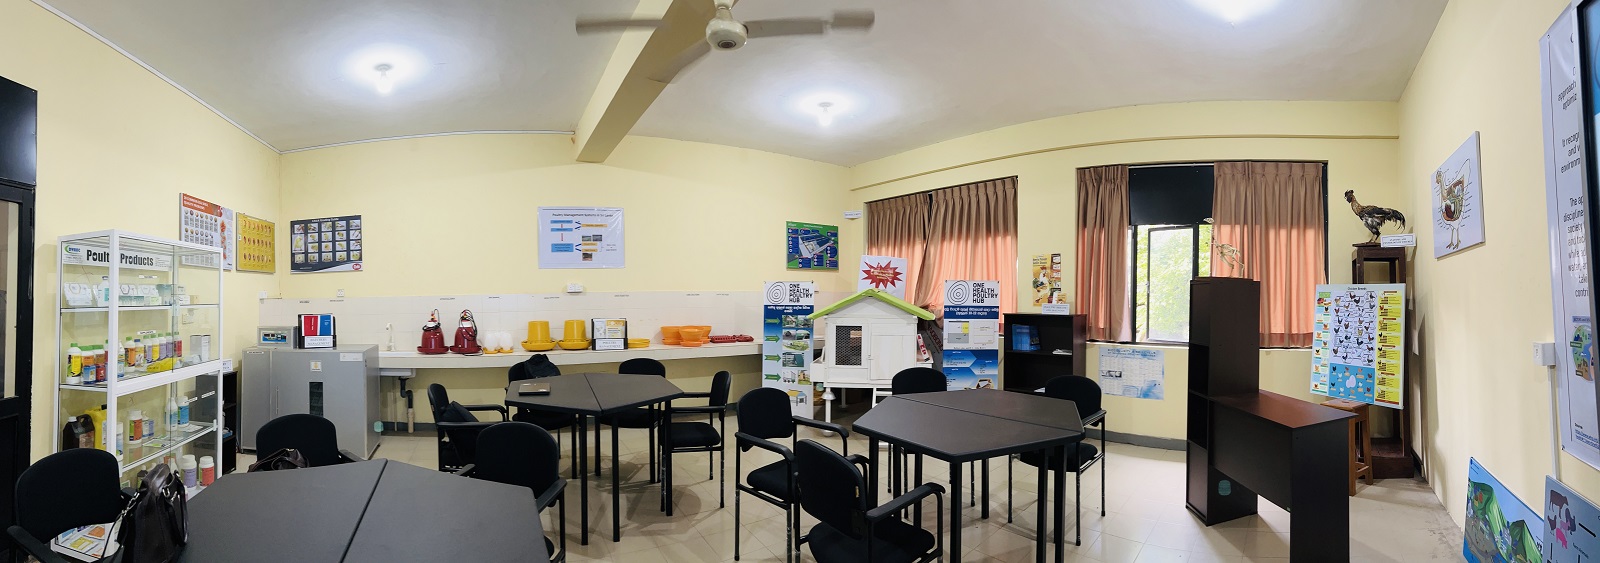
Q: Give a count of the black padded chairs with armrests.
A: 11